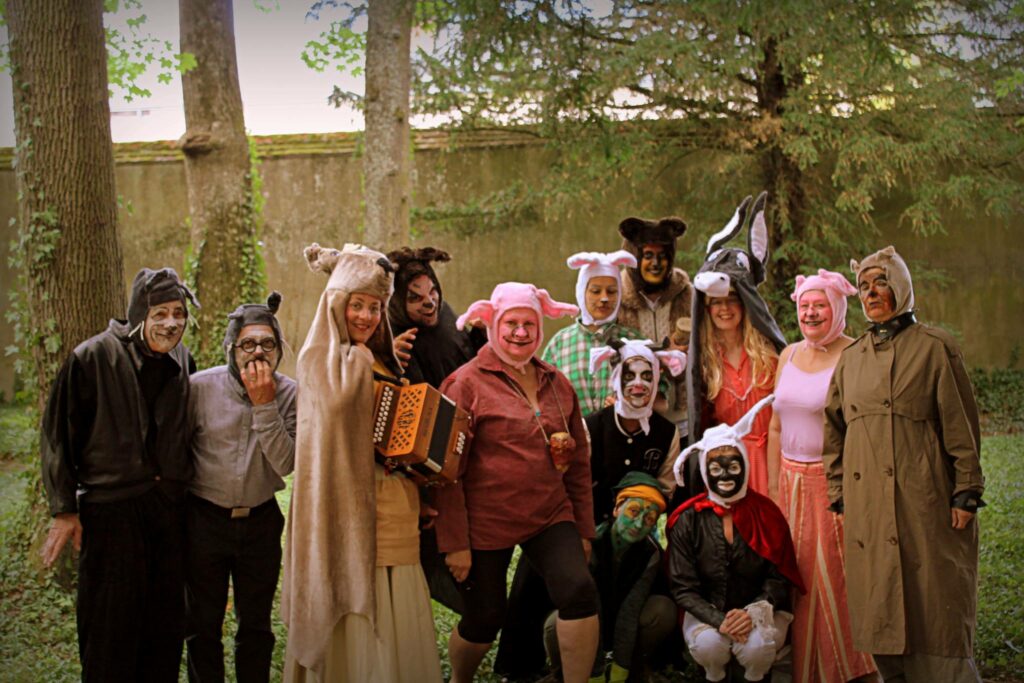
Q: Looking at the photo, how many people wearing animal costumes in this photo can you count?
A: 13